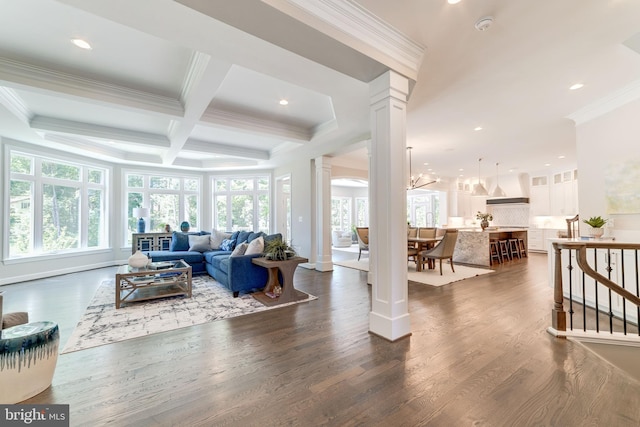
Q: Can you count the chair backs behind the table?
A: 2